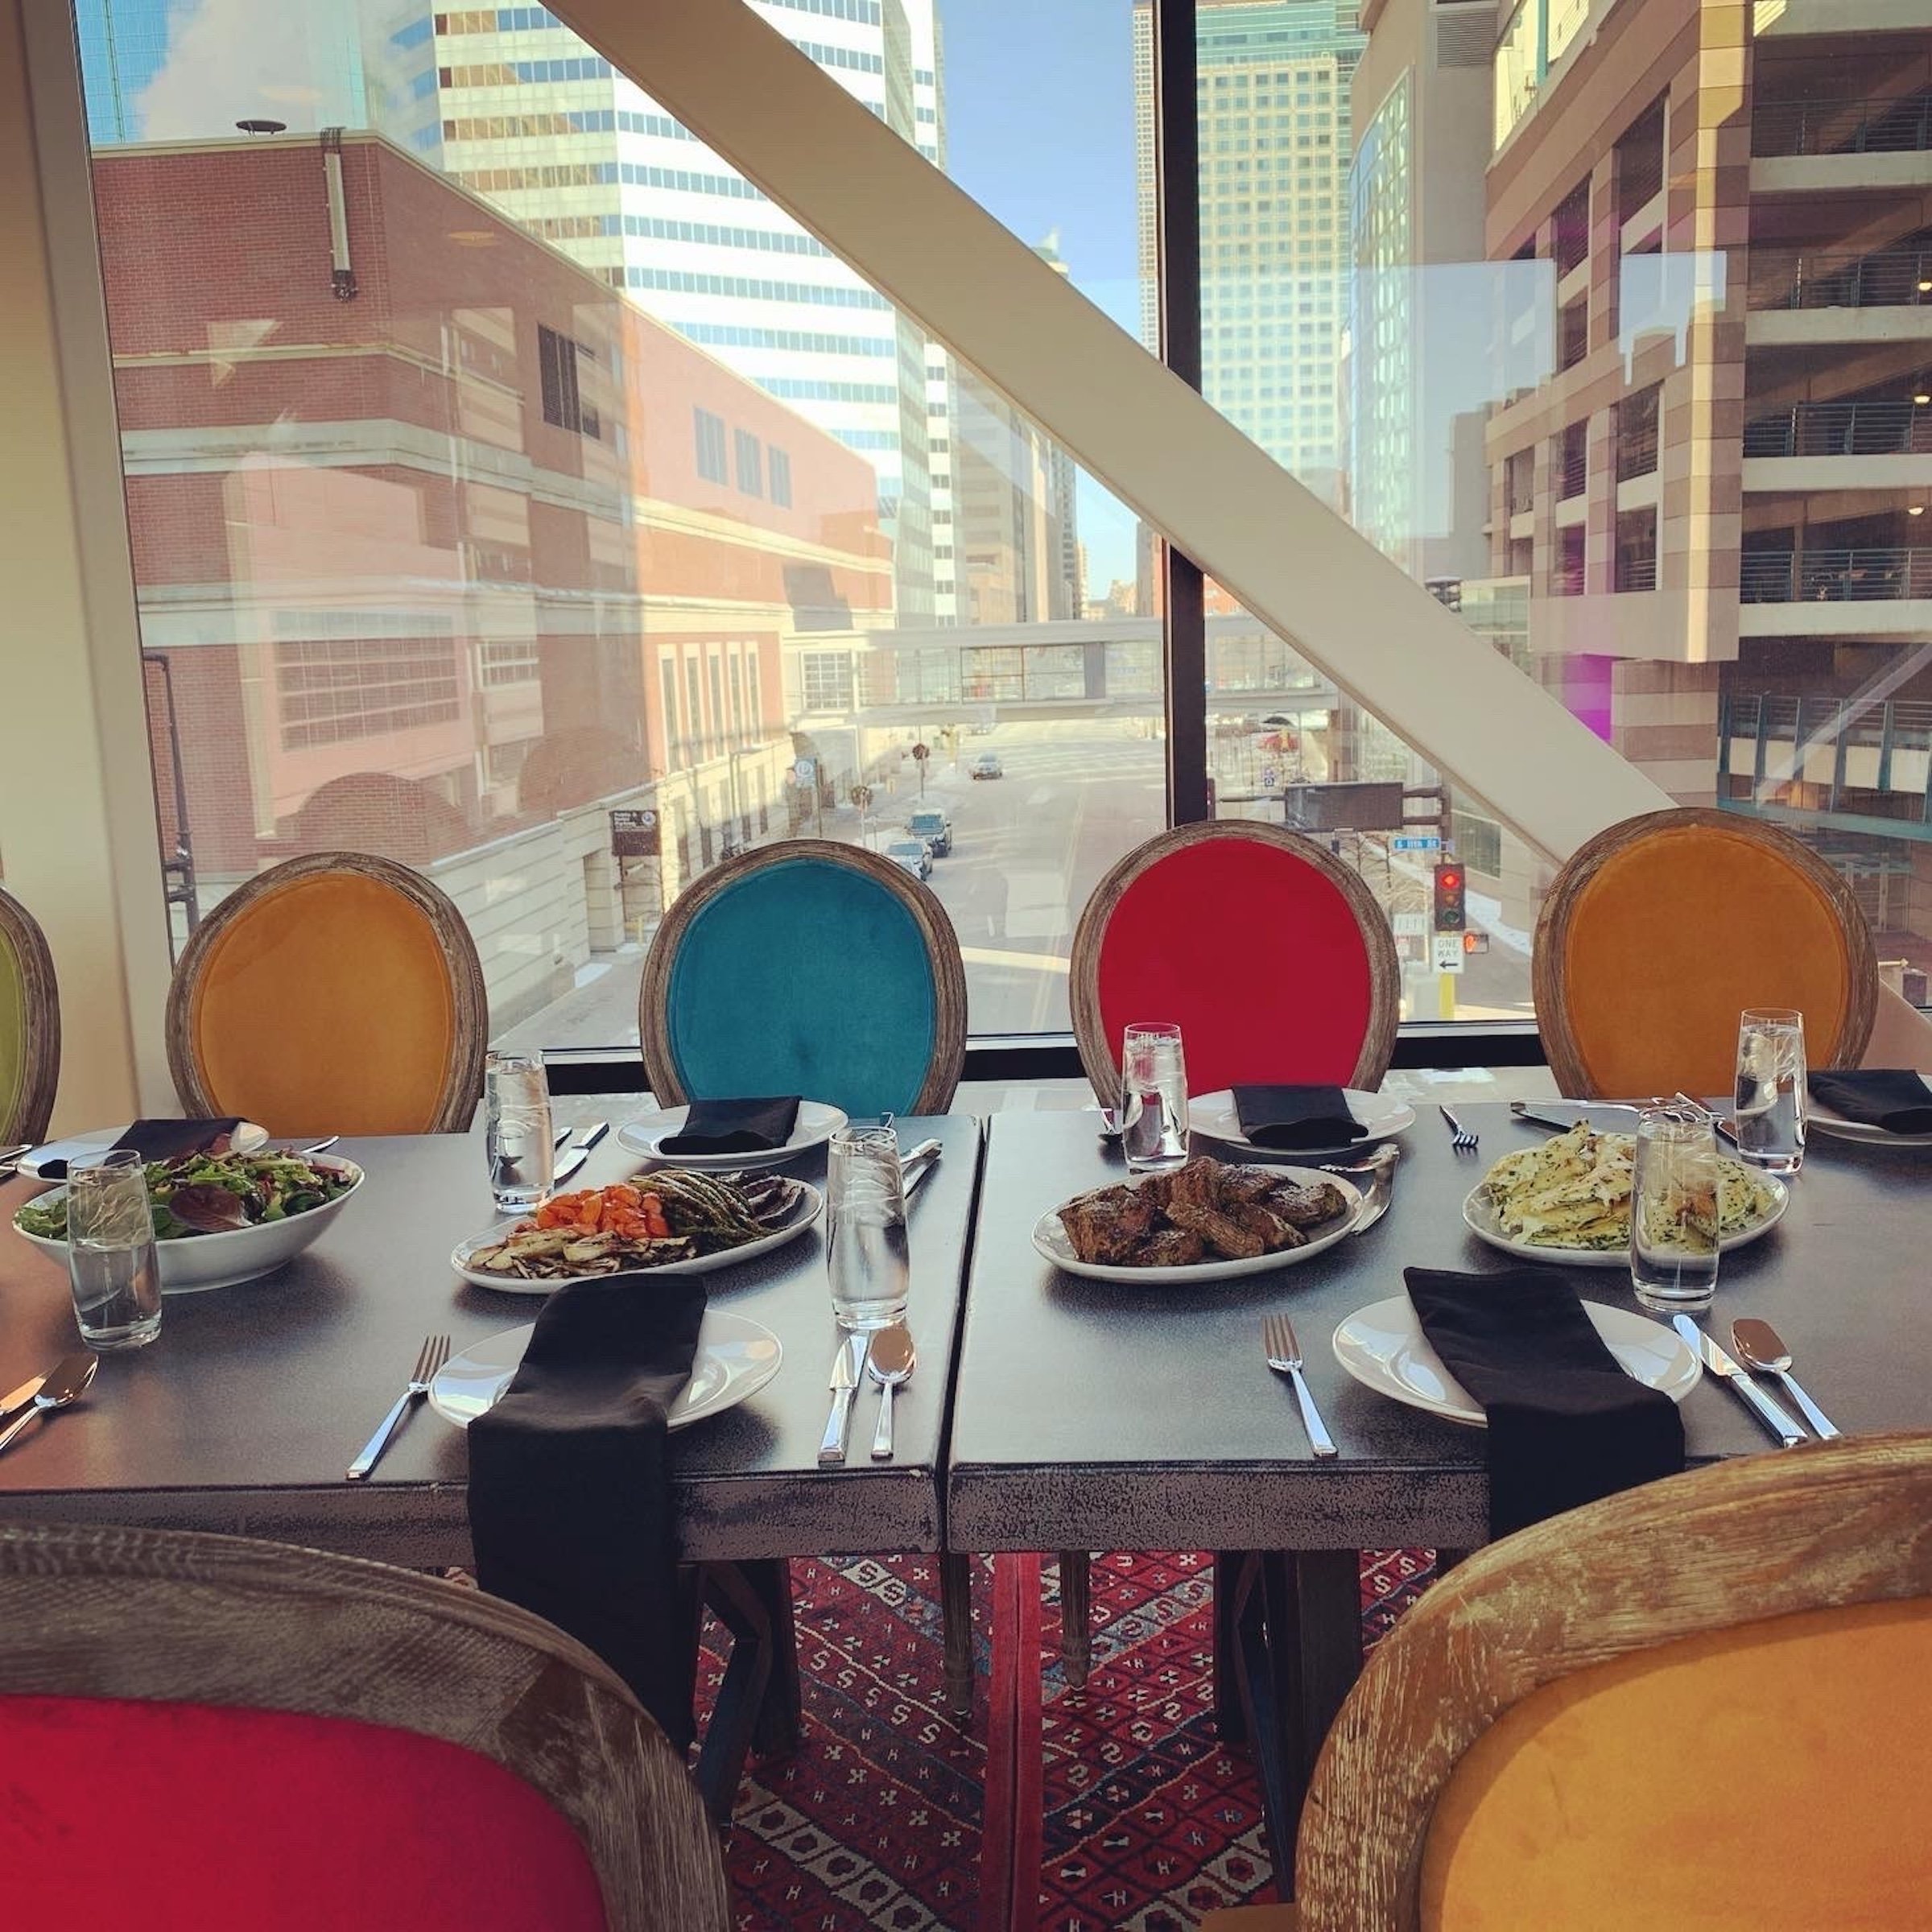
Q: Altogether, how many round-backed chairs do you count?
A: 7